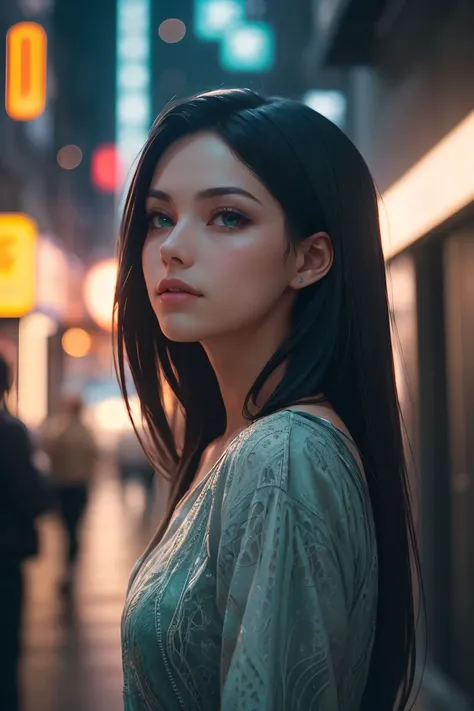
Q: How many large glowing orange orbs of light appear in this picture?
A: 2